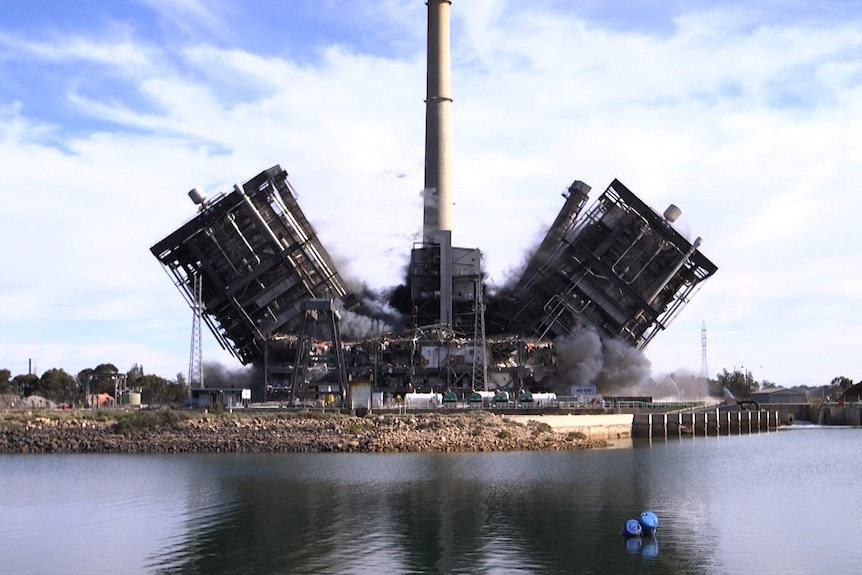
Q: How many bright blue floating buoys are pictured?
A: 2